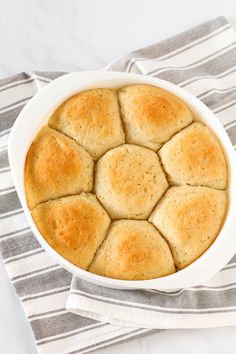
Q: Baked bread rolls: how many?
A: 8